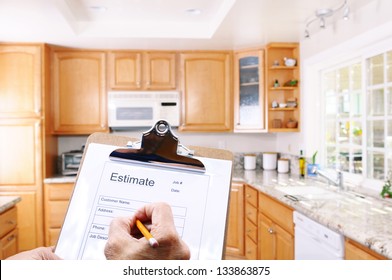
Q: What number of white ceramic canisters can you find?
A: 3